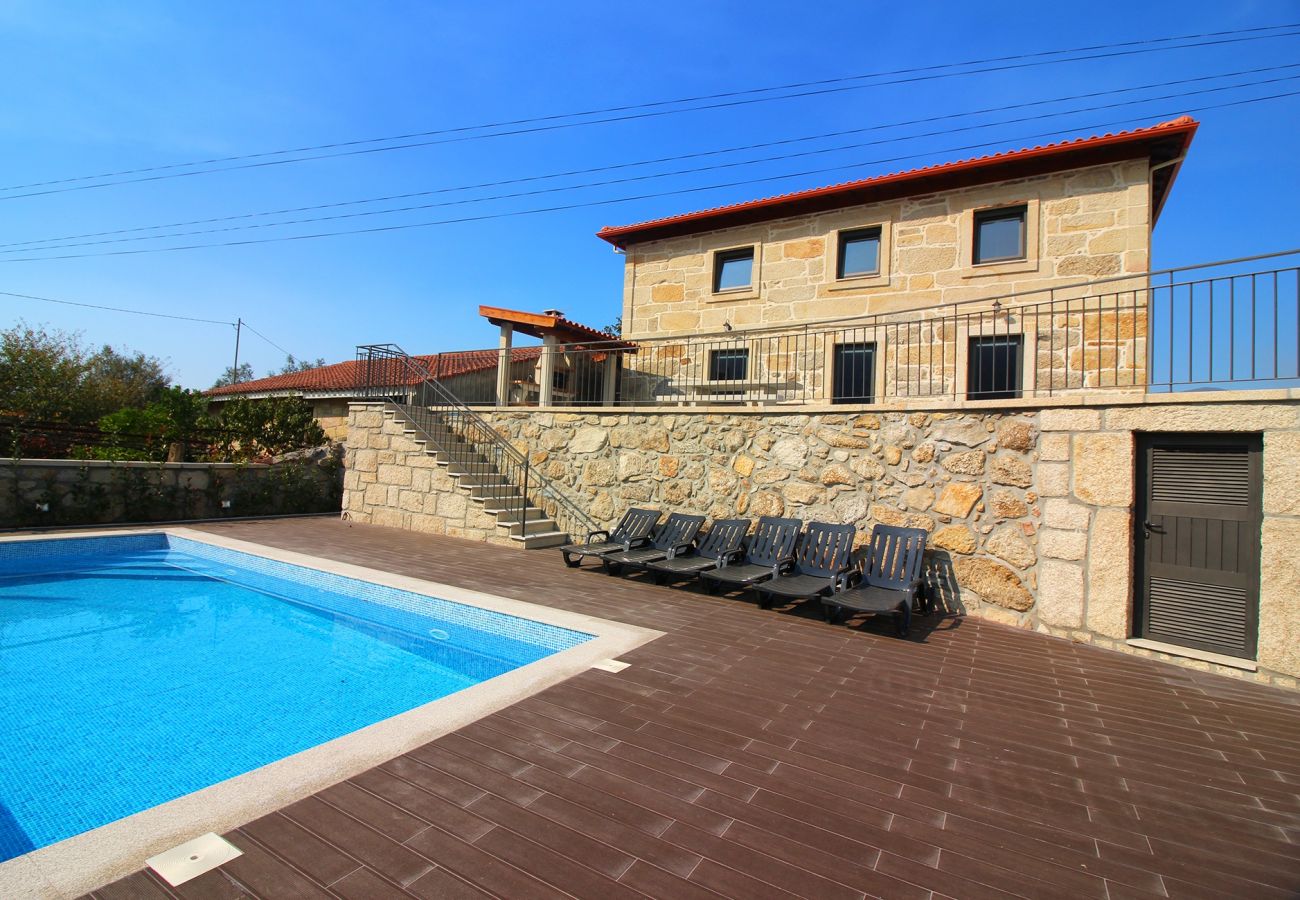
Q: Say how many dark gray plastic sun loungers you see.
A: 6